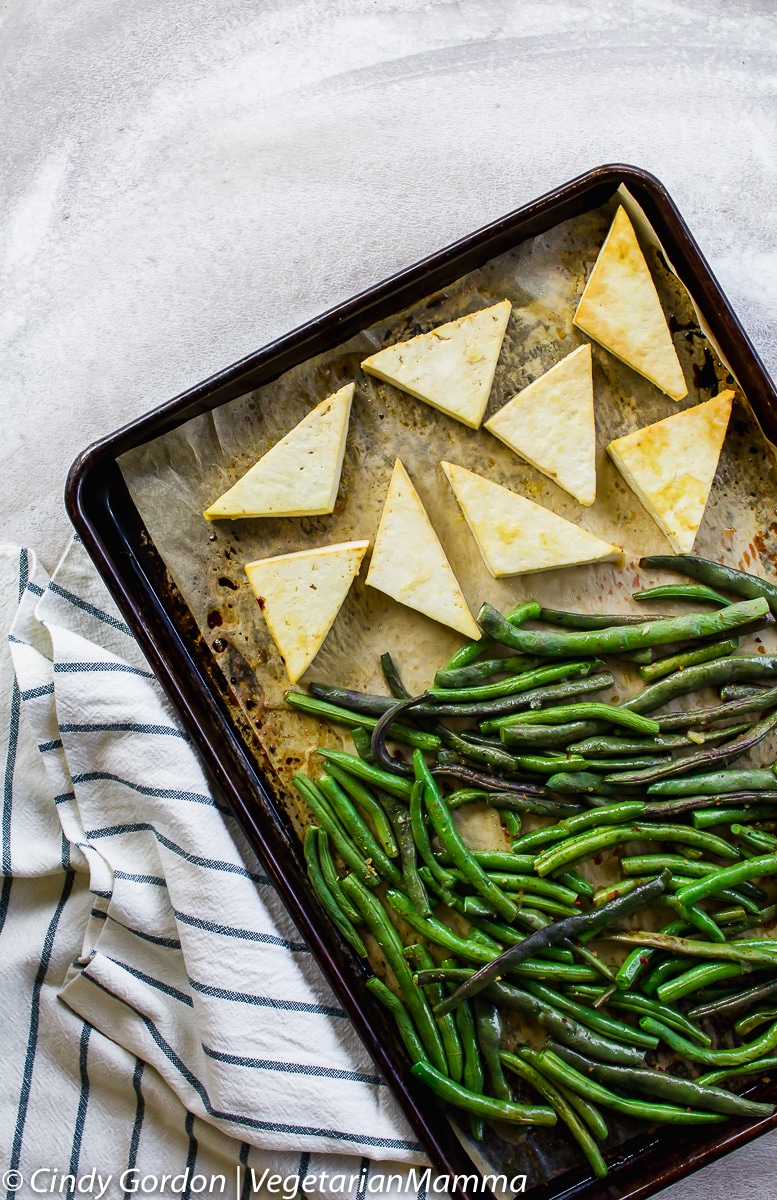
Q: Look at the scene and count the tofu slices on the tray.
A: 8